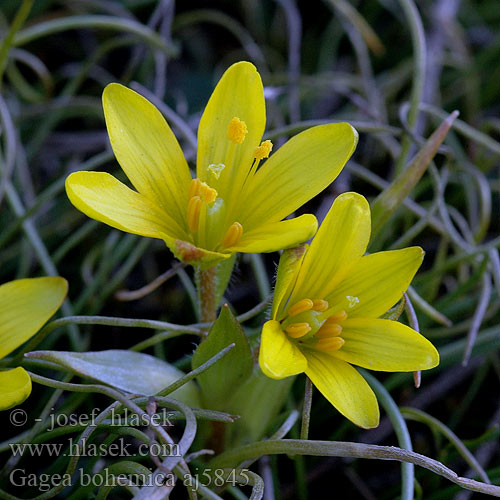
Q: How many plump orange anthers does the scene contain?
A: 12